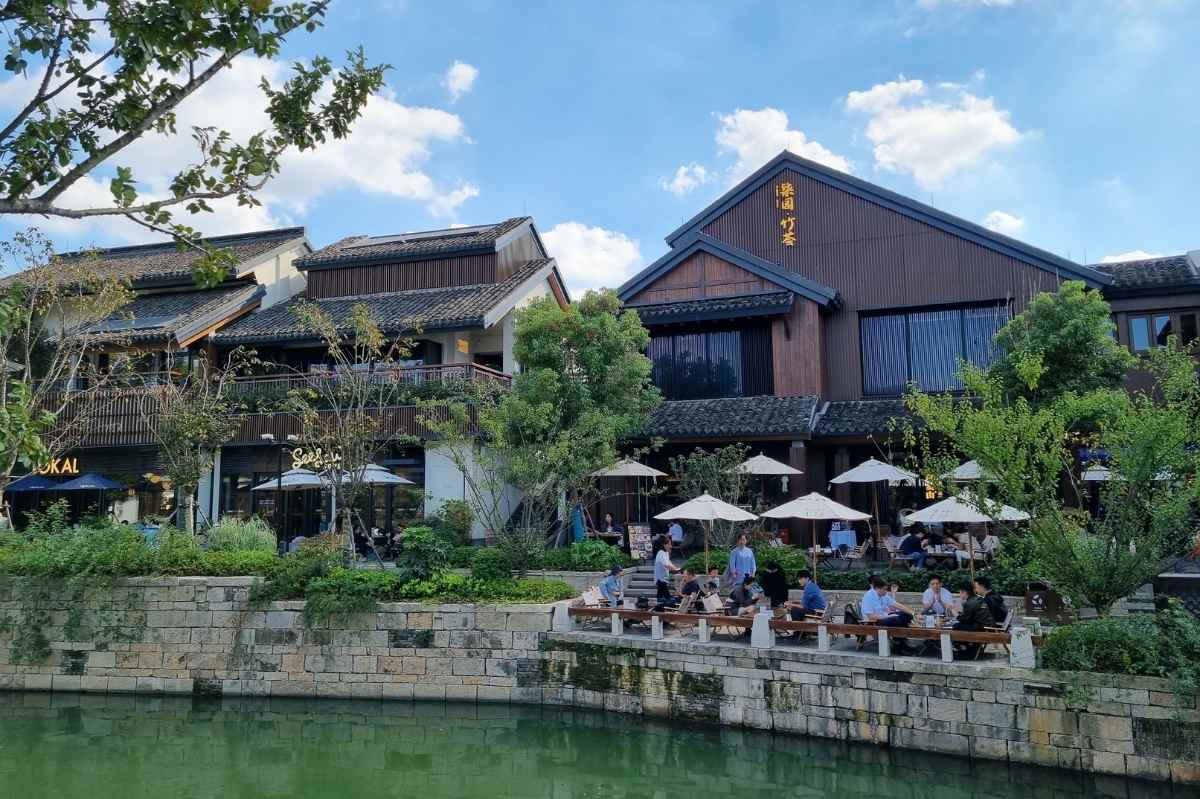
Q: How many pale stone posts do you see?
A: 9